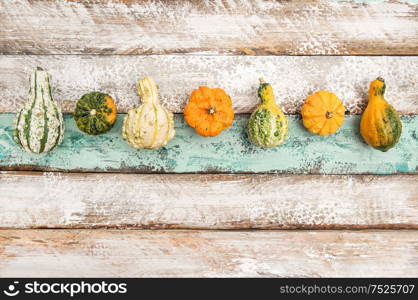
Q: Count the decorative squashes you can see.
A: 7